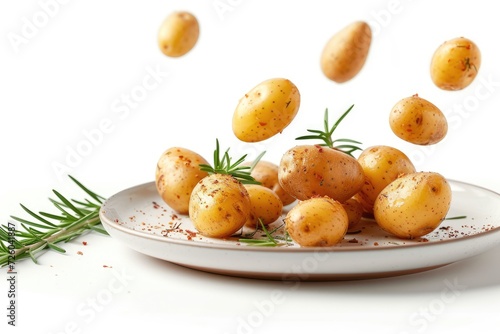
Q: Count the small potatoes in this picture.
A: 15